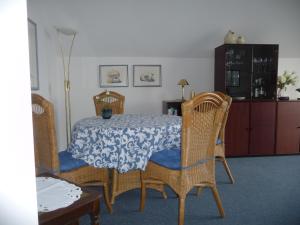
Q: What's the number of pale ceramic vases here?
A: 2